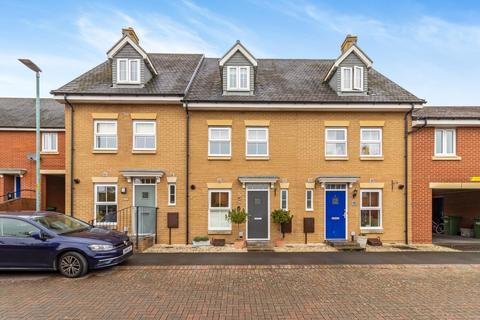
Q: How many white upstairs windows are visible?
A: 11